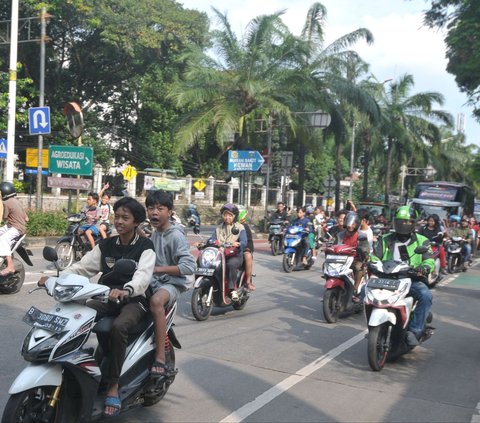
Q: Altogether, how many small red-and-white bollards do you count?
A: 0